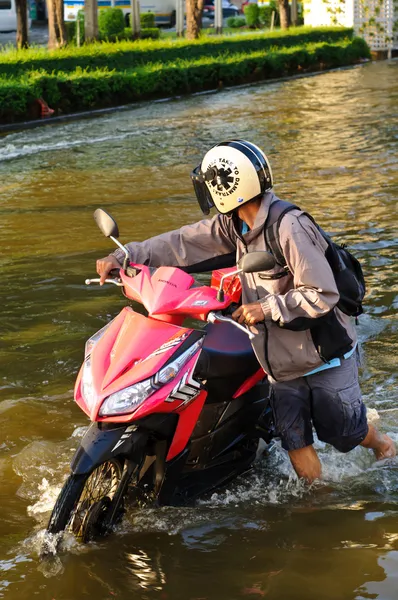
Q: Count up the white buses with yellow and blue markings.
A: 1